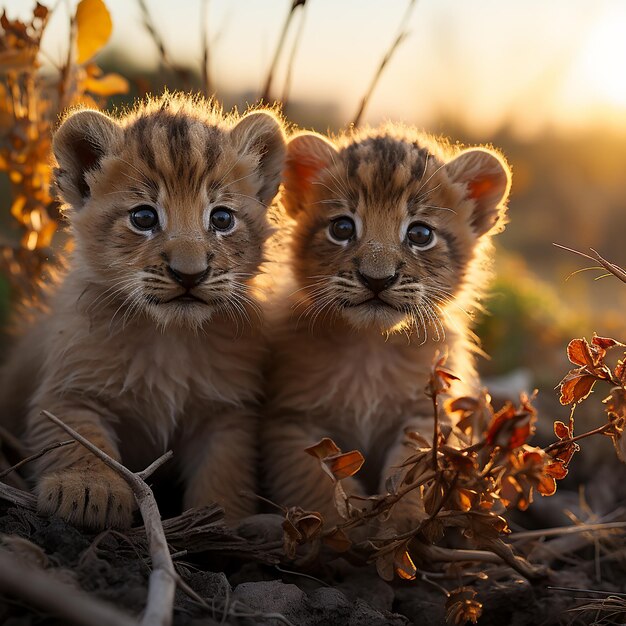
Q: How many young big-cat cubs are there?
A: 2